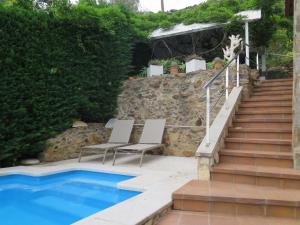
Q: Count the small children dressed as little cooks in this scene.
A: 0